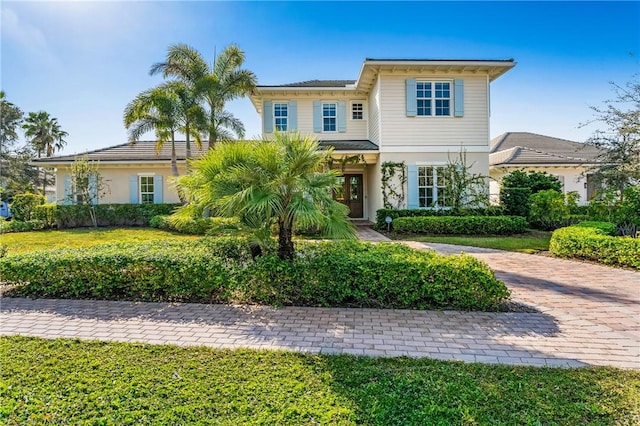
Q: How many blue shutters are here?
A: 12